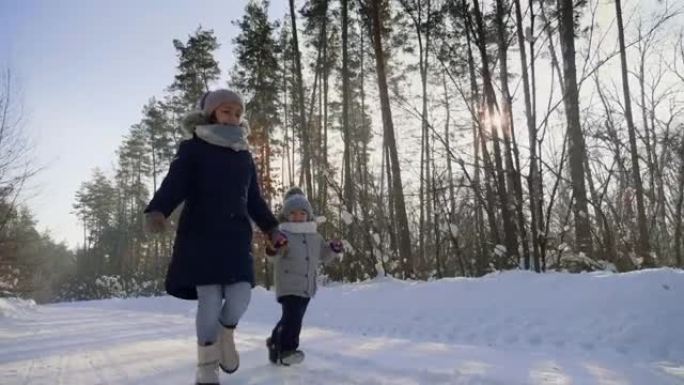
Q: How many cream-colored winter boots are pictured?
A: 2